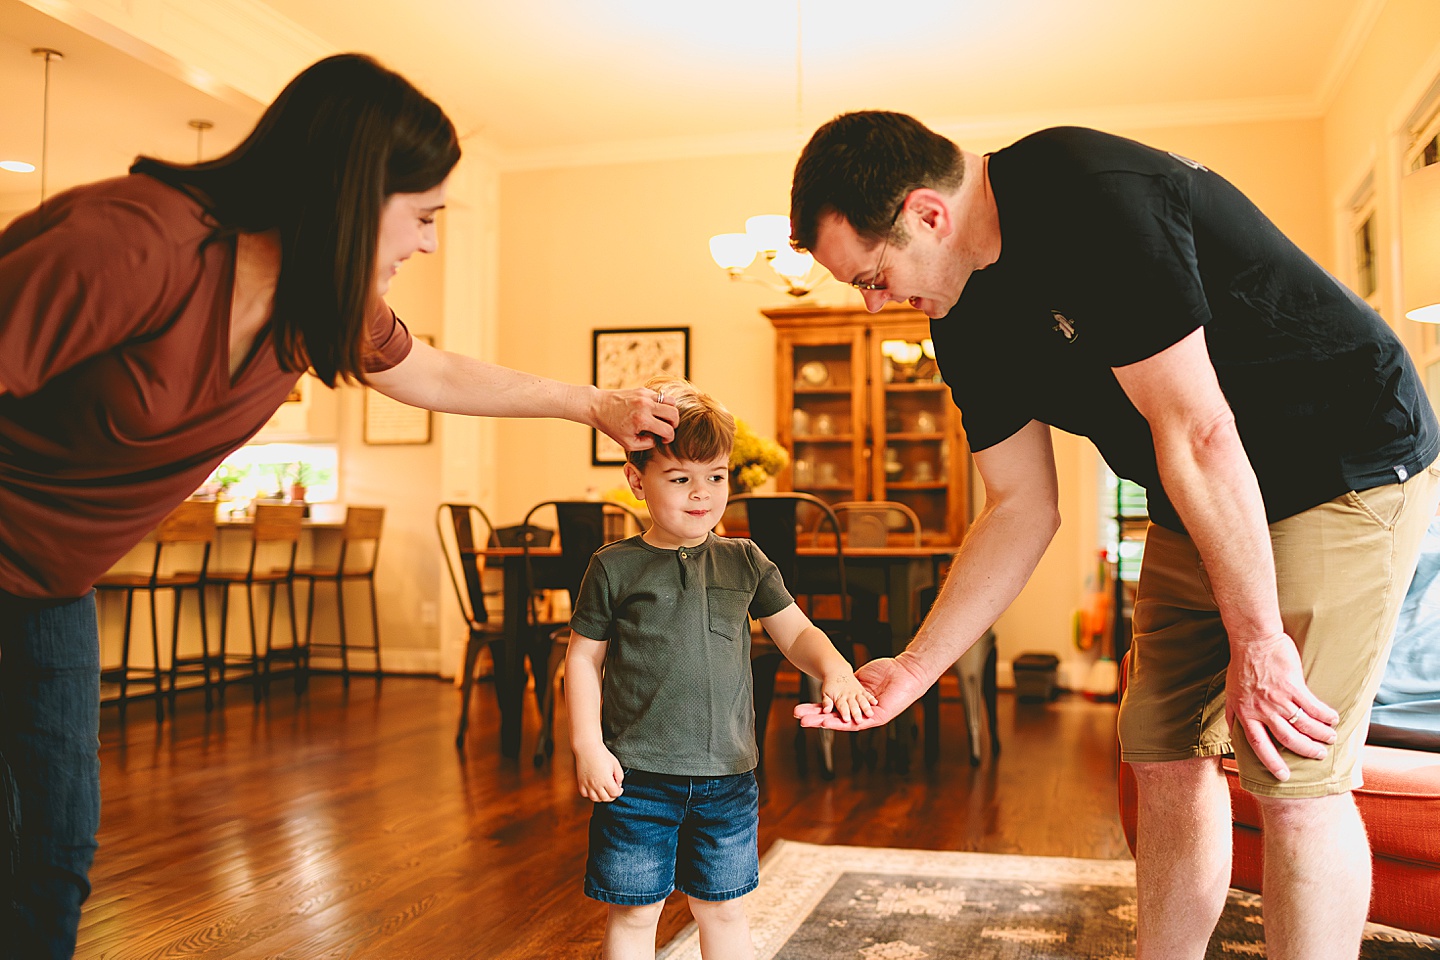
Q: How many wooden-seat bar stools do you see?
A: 3